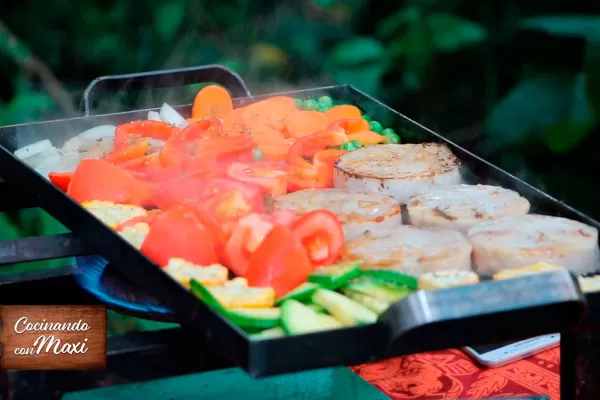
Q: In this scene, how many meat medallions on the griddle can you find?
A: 5